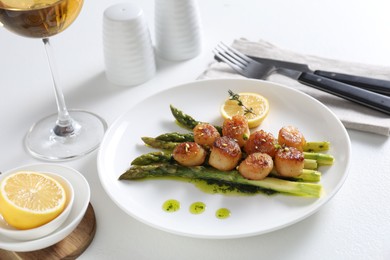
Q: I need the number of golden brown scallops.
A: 8